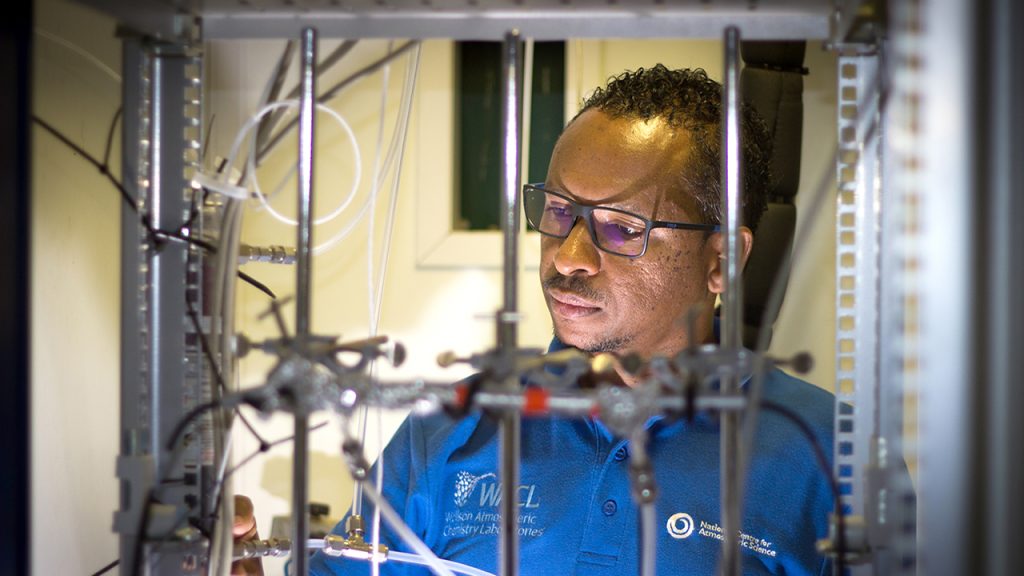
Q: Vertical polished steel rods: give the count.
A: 3